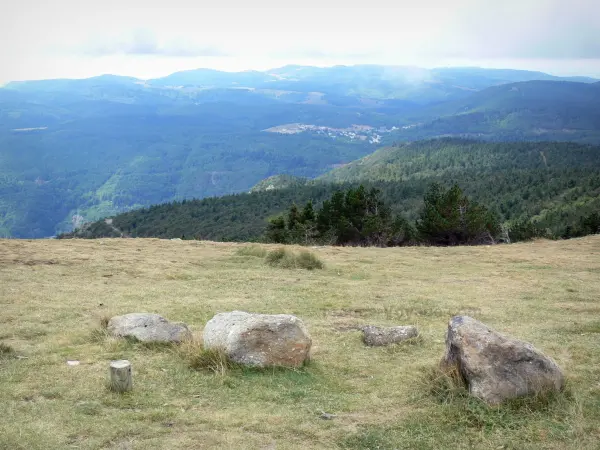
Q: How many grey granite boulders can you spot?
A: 4